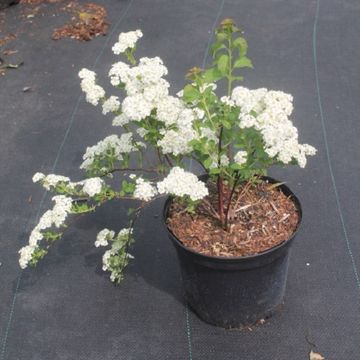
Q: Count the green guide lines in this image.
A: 3